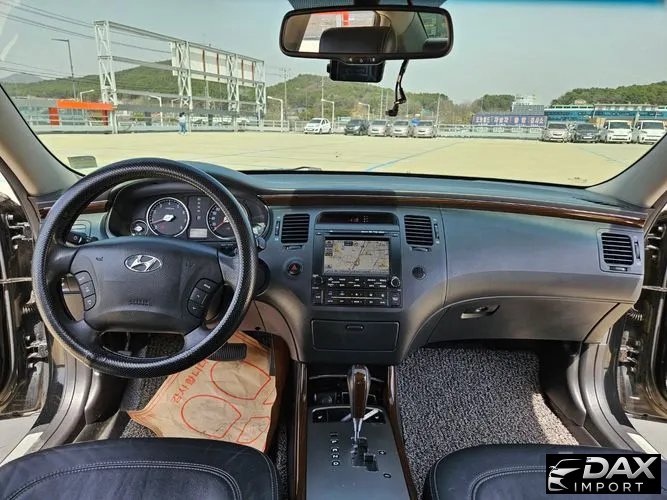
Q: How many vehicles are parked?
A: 9